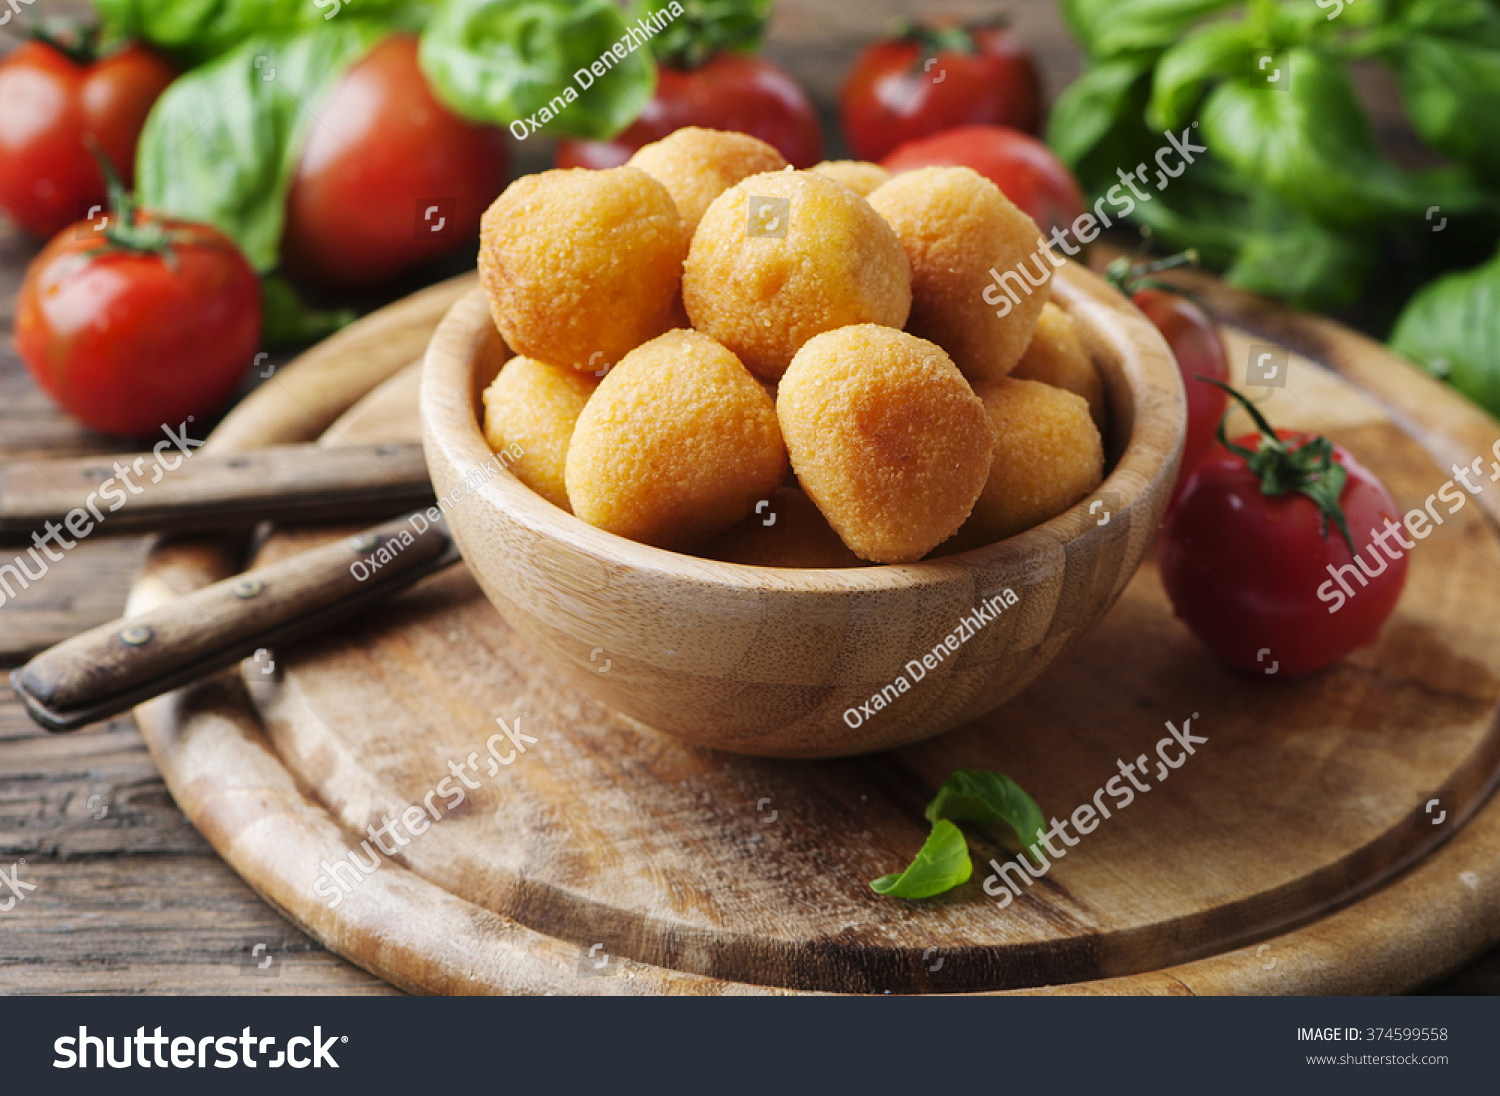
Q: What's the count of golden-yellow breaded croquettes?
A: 11